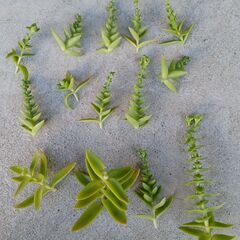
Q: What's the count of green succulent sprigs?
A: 14